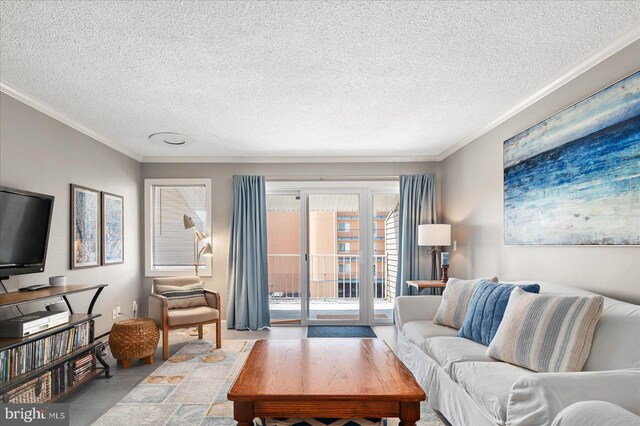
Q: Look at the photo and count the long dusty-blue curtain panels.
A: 2